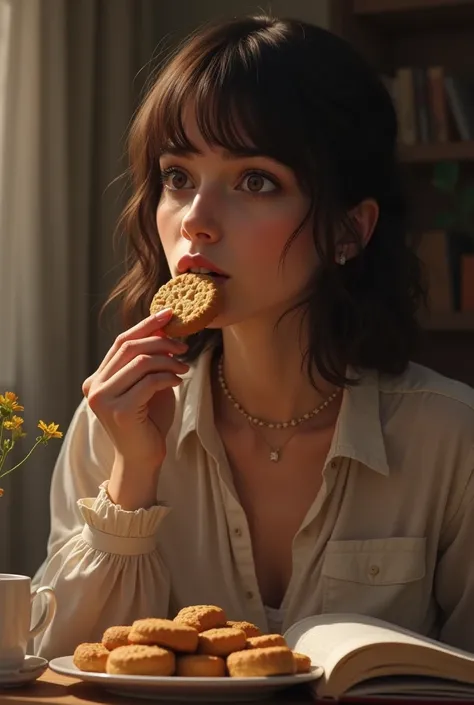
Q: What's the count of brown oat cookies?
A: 12